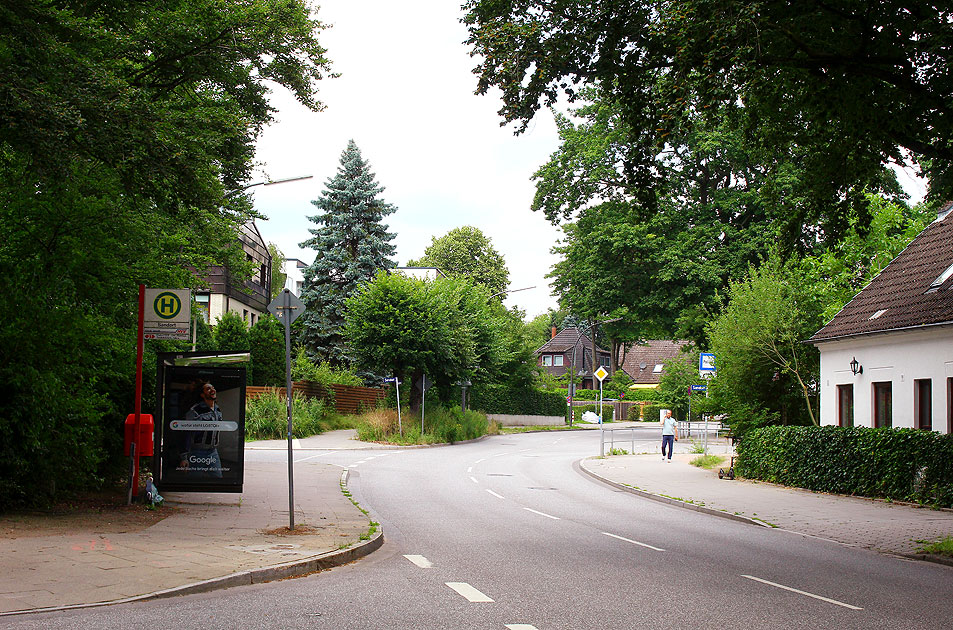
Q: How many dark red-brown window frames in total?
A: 4